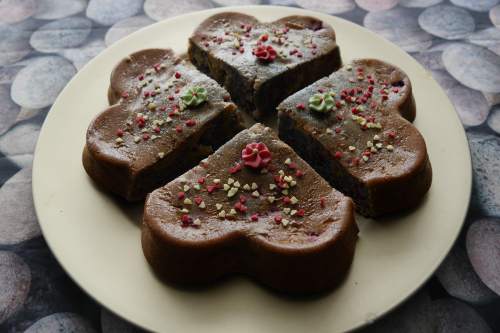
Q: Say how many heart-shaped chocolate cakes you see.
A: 4